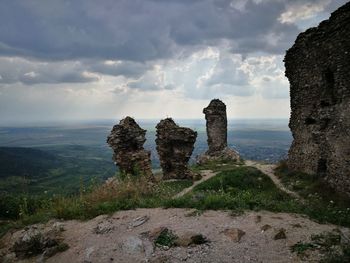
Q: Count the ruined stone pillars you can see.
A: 3